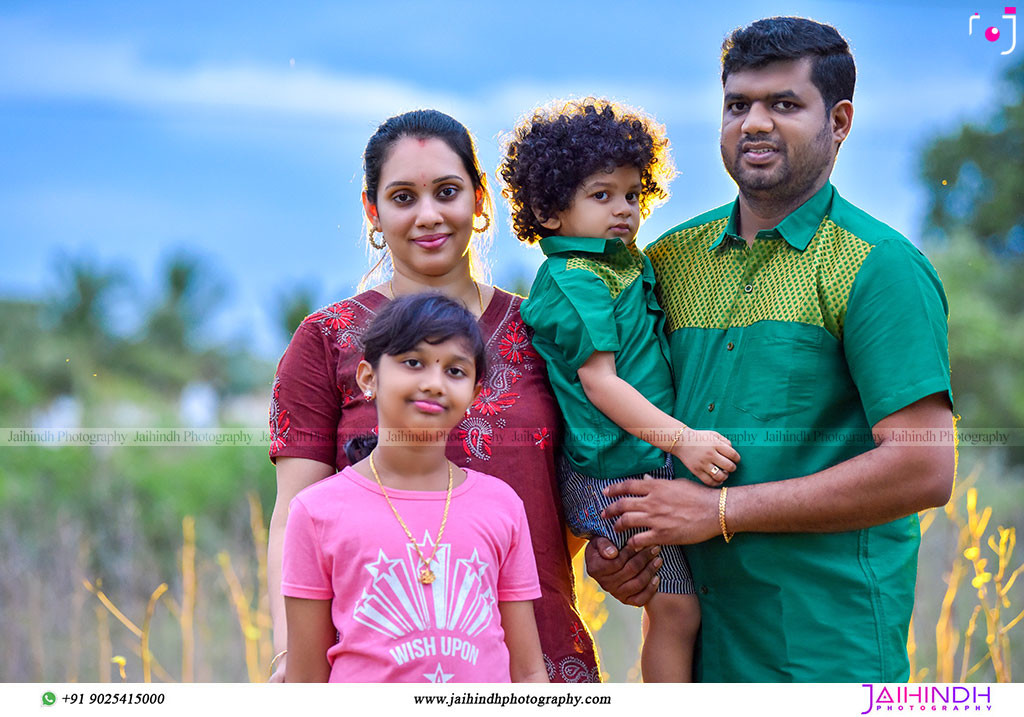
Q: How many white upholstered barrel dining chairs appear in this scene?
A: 0